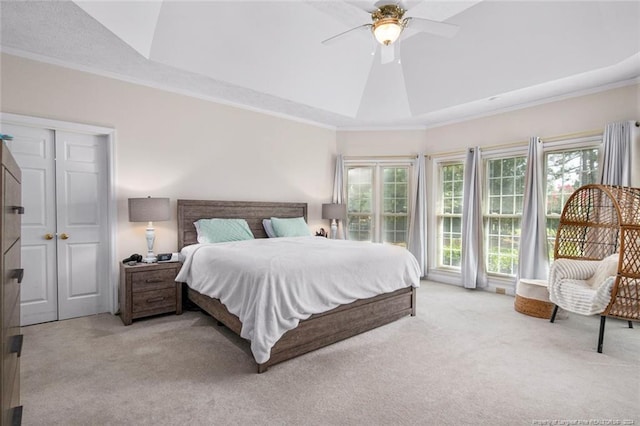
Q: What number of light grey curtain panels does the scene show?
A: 5